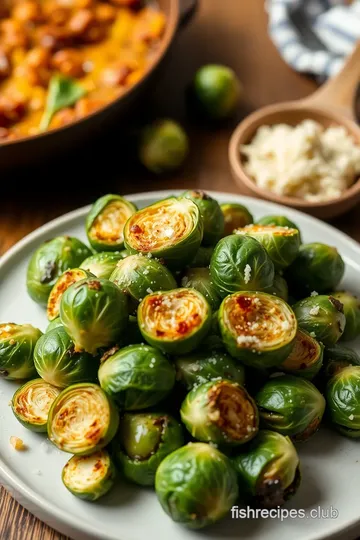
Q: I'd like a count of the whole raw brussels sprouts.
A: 2